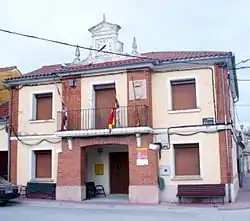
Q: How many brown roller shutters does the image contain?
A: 5